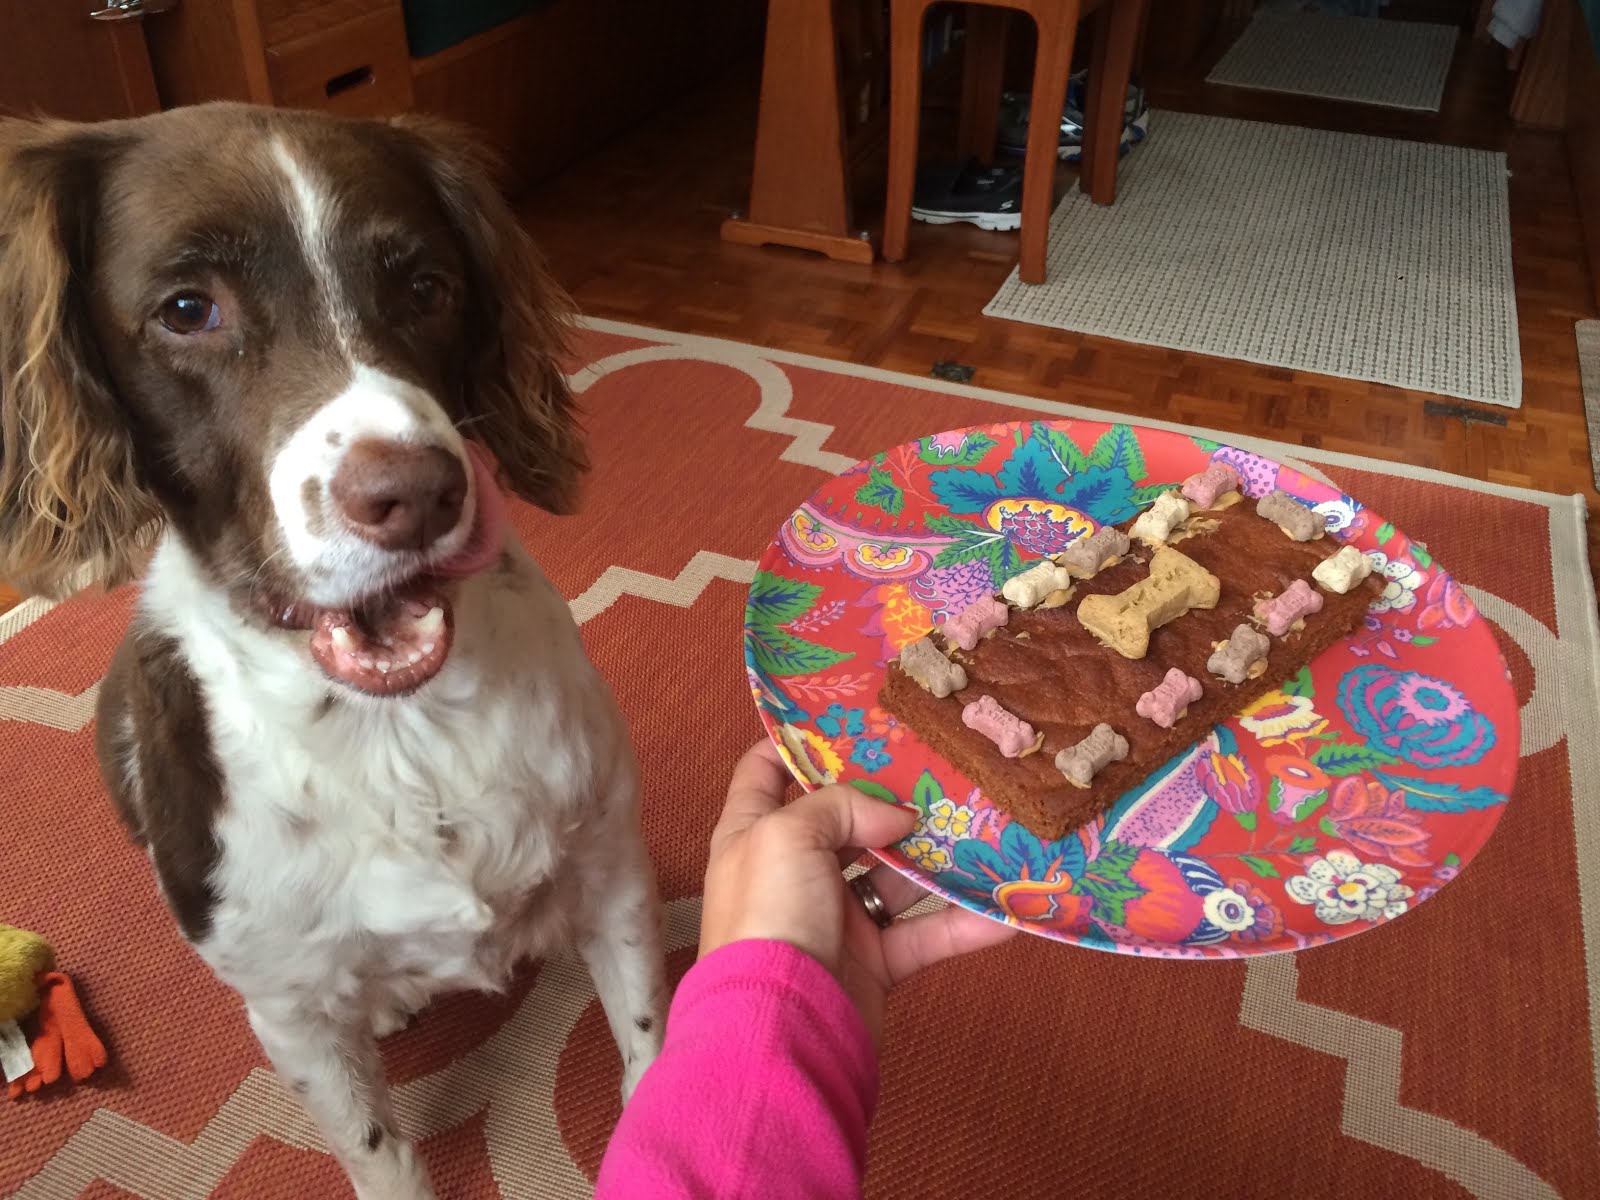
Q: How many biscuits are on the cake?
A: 14